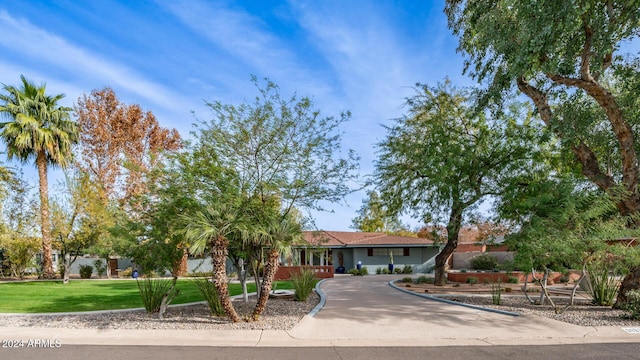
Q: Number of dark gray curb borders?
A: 2